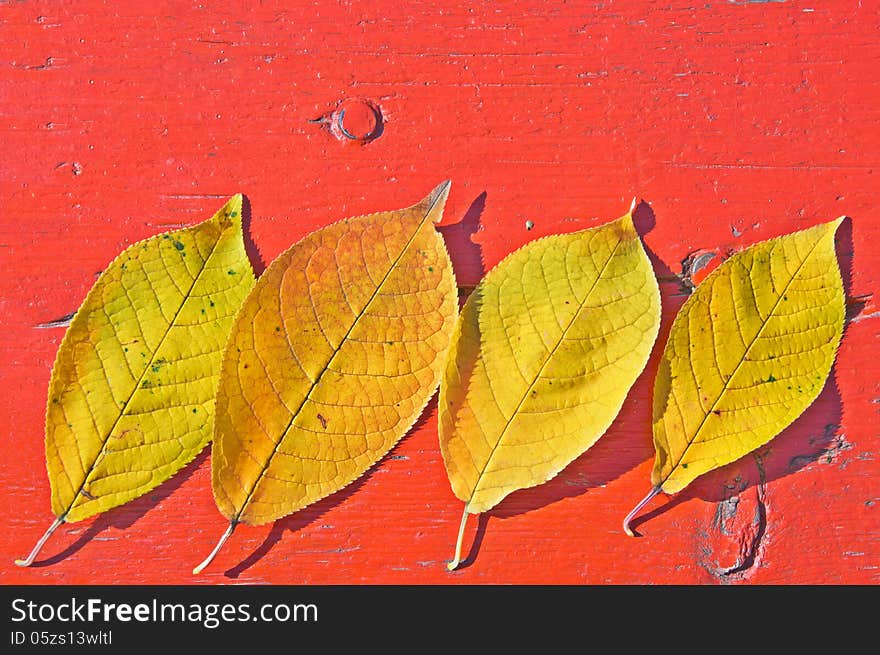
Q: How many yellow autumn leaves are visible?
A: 4